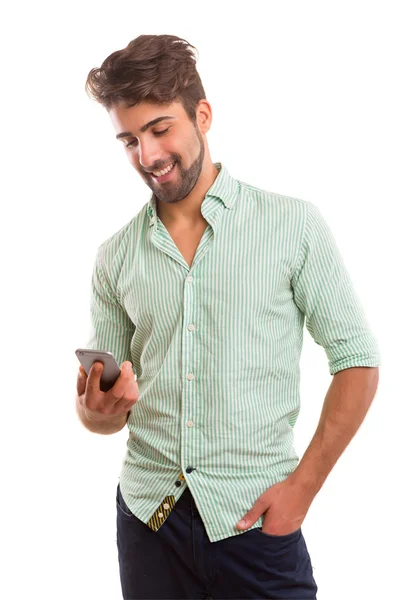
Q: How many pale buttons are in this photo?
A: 6